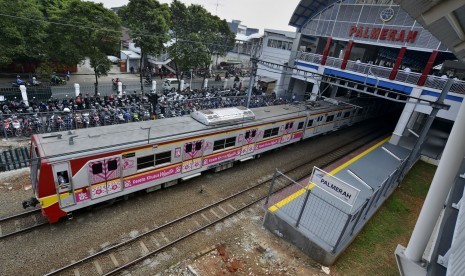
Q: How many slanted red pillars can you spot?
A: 4